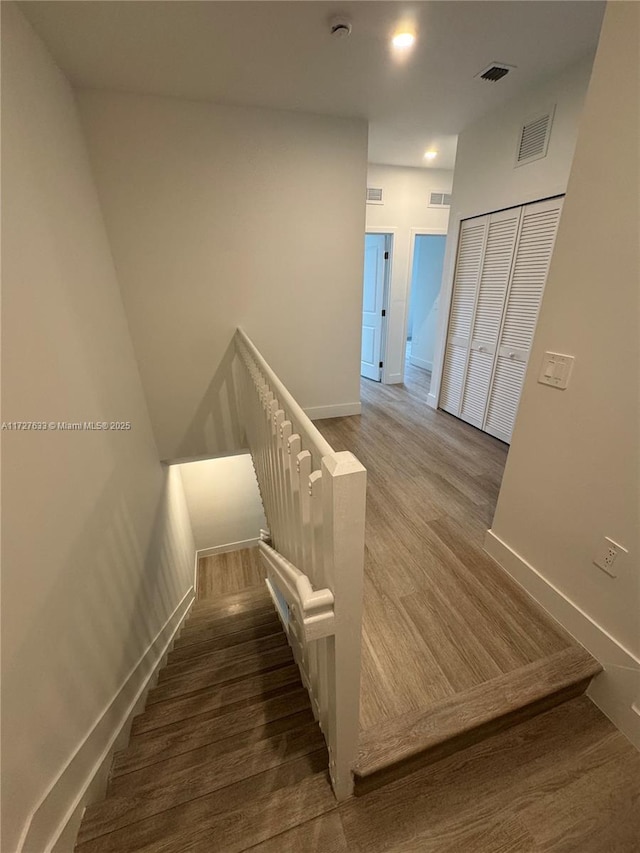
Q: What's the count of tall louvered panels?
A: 3